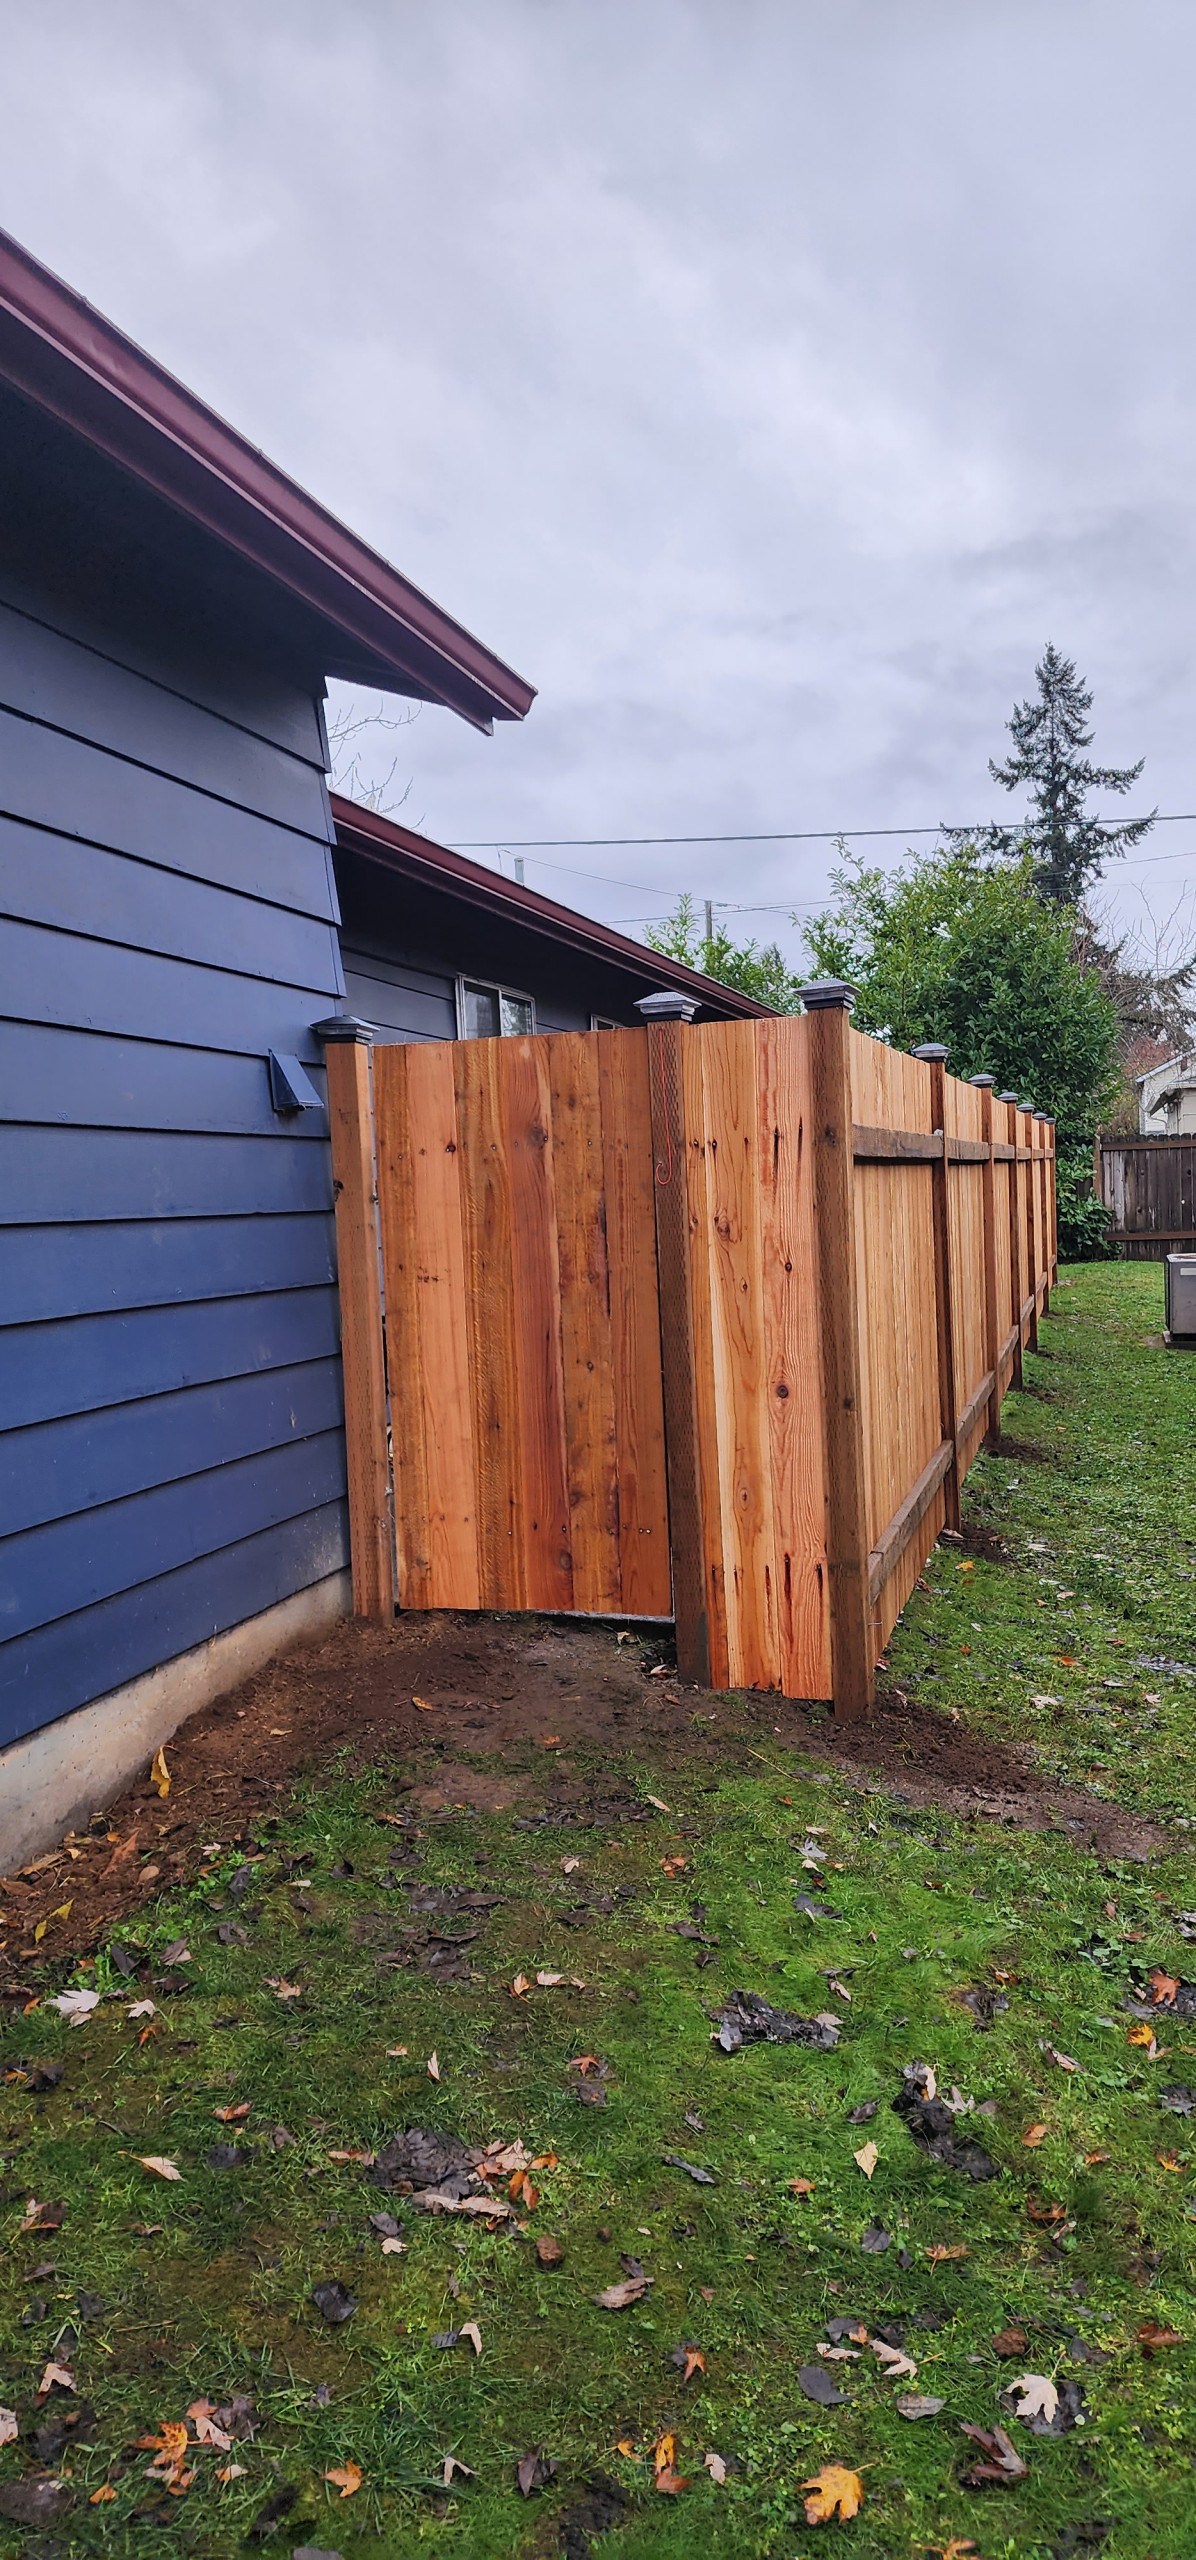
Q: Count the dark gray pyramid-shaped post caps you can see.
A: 9